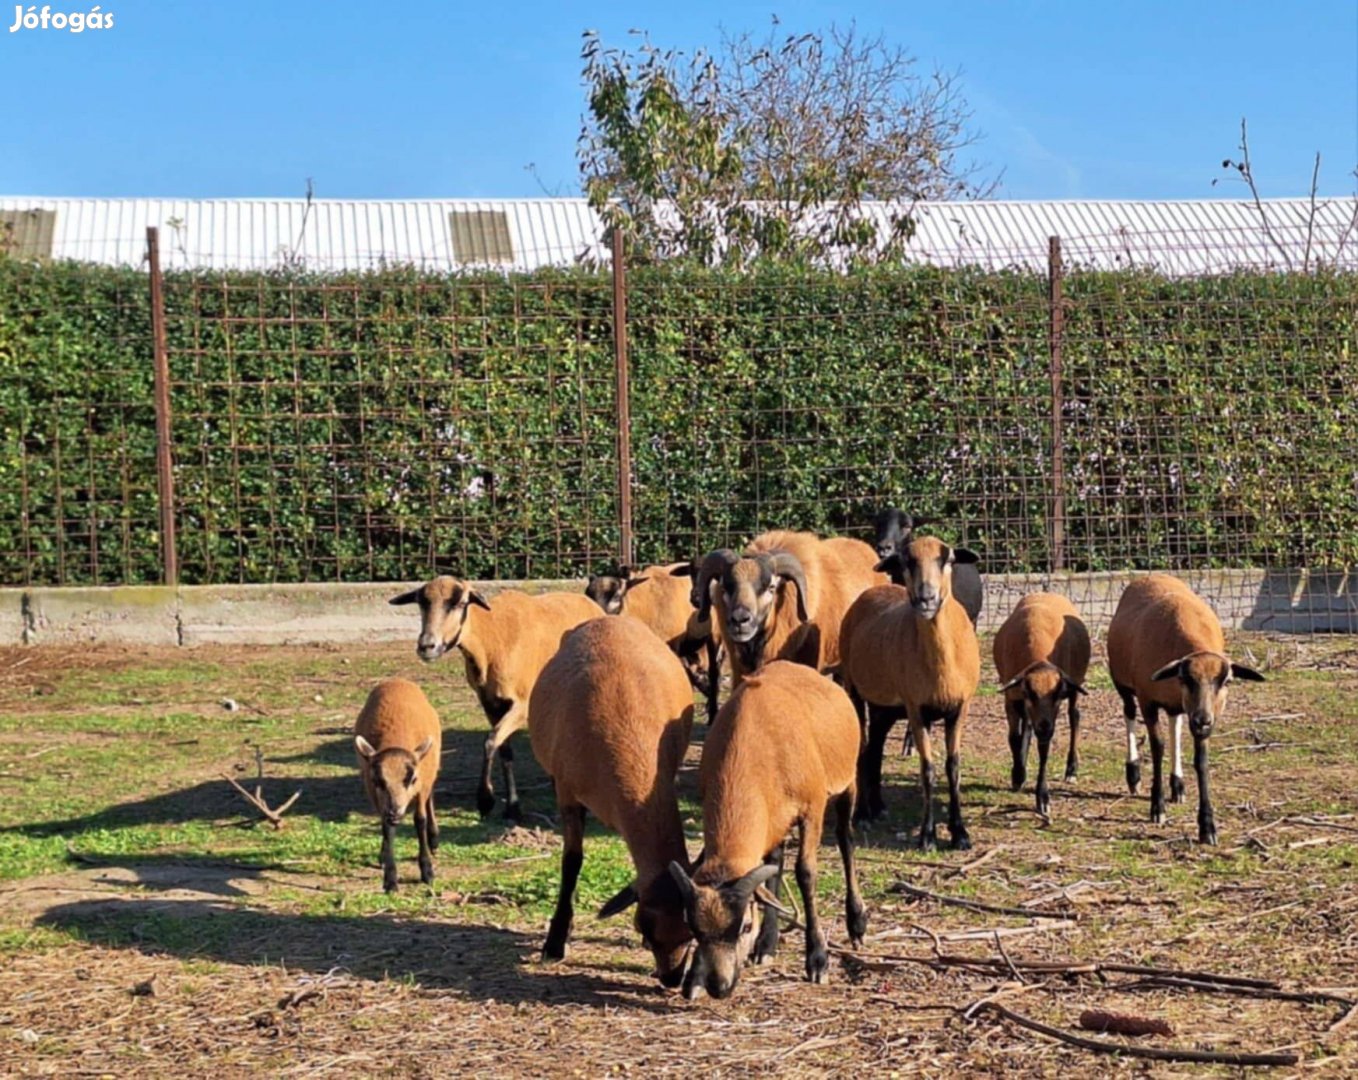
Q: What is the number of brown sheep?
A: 9